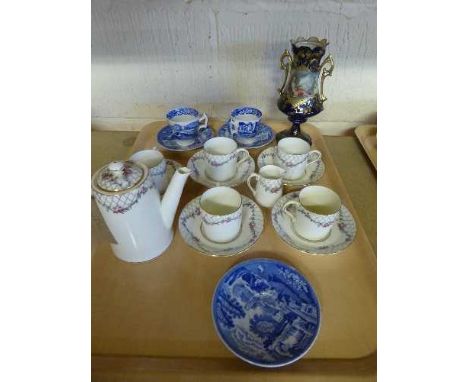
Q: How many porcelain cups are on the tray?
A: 7